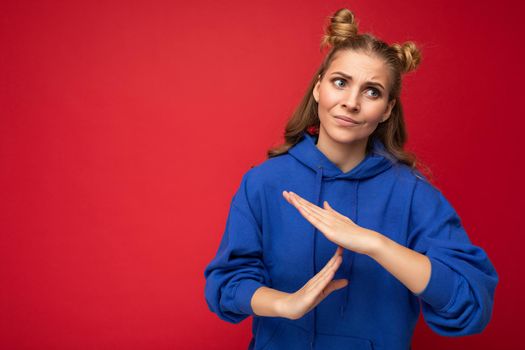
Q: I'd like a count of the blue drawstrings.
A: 2